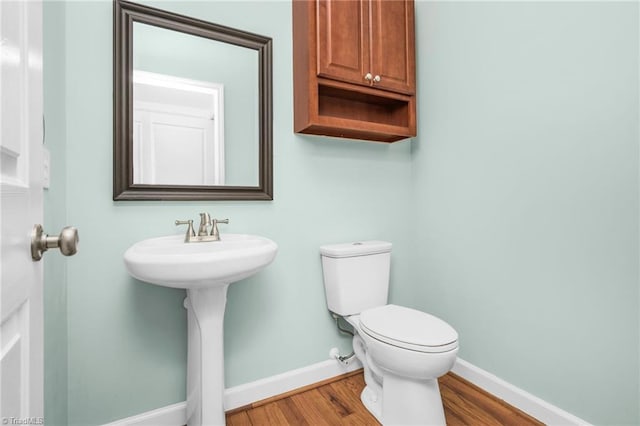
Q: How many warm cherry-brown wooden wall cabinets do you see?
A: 1